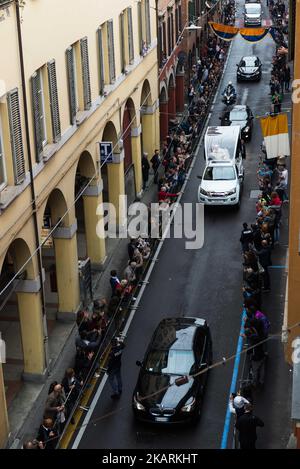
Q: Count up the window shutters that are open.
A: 11